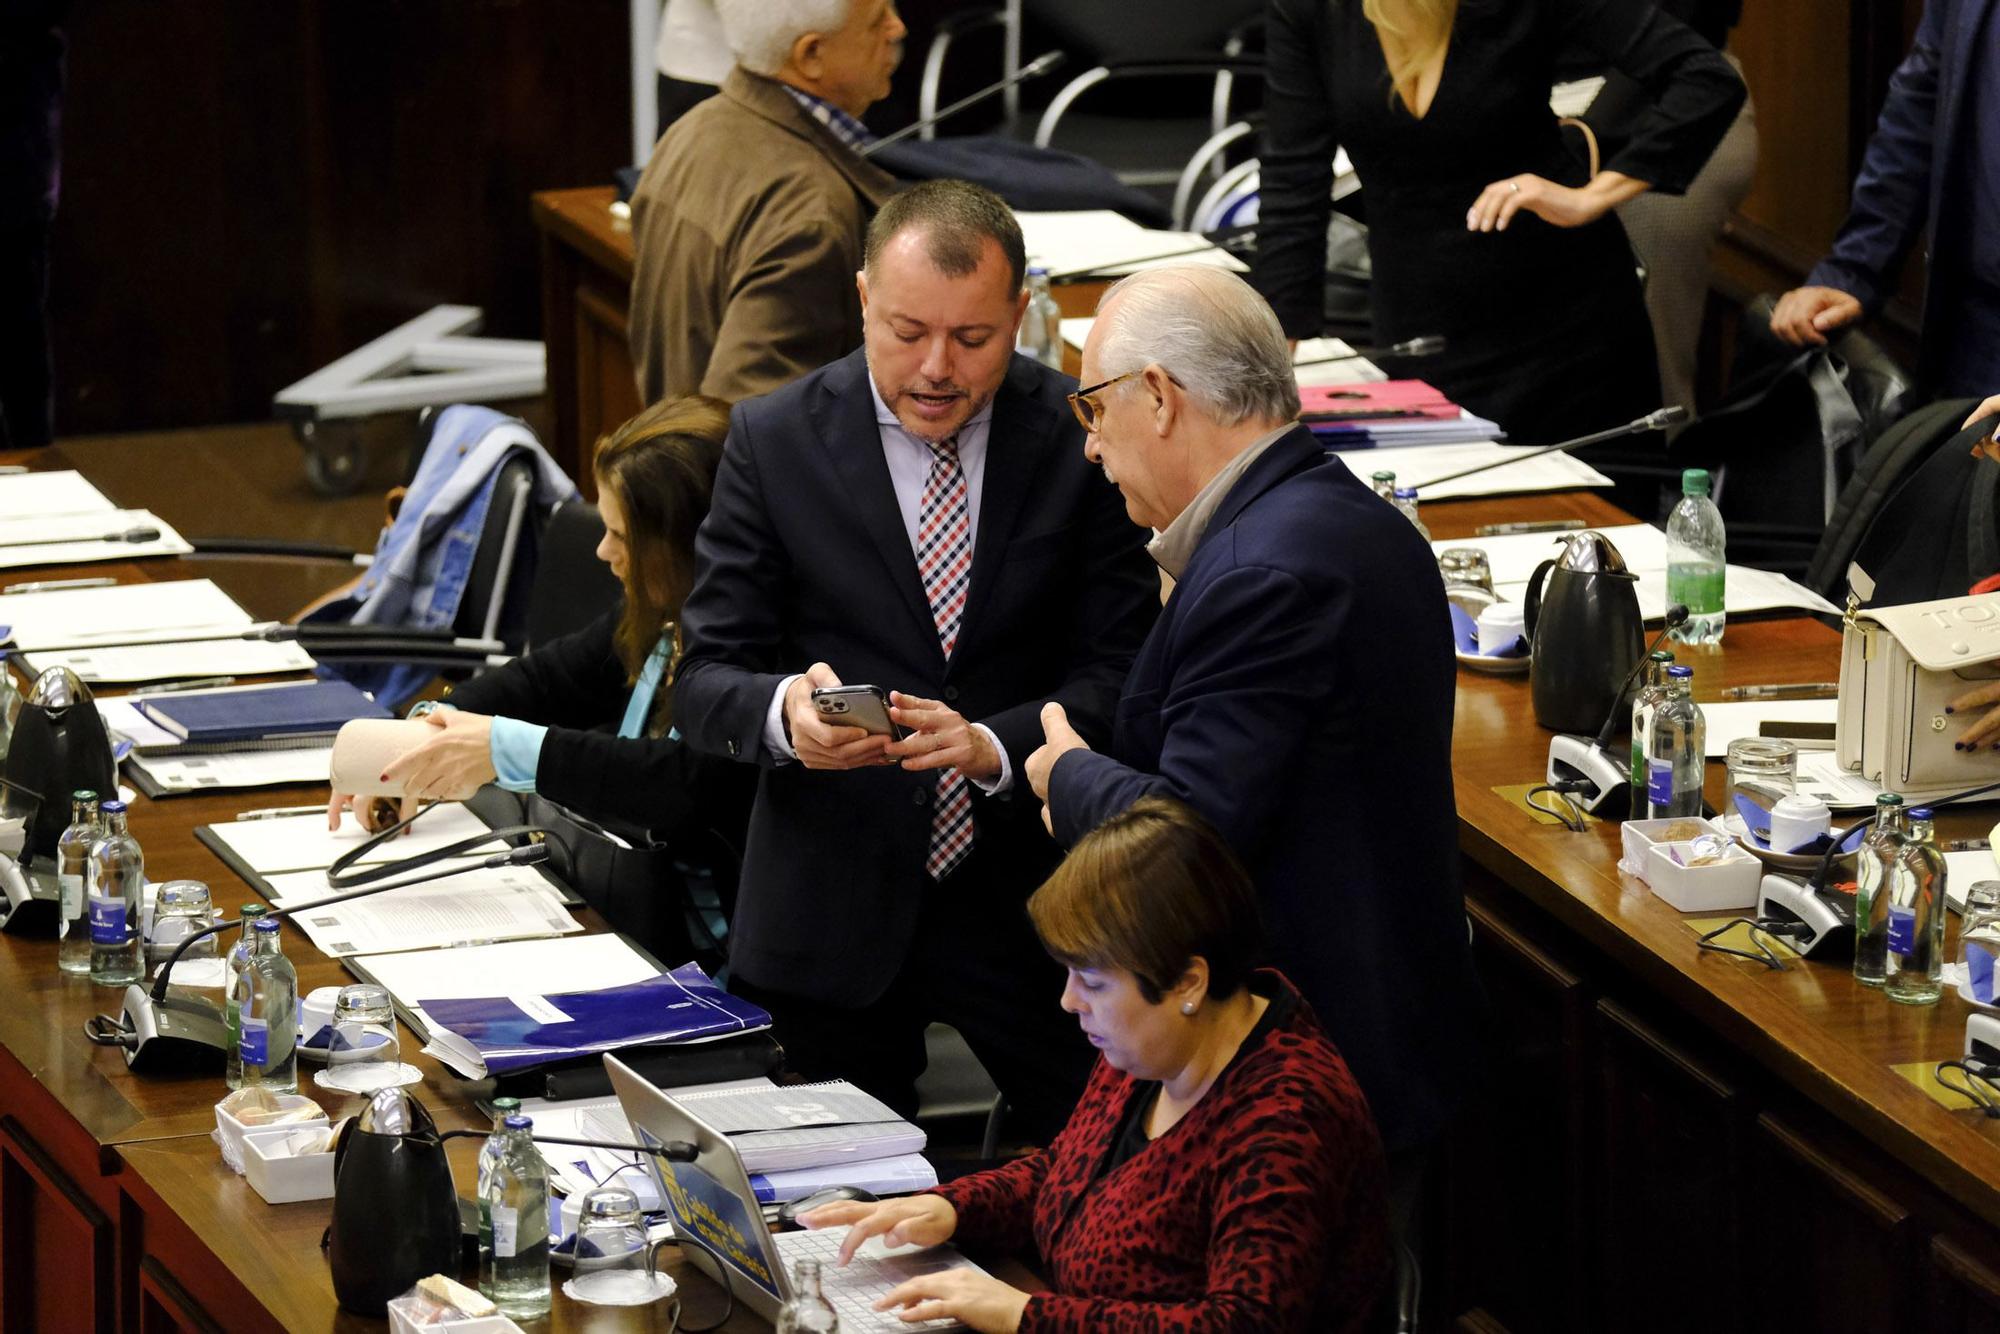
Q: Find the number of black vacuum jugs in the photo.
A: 3